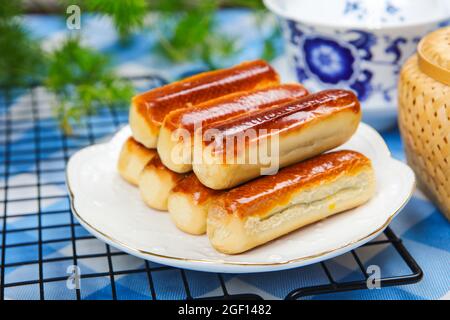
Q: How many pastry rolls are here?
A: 7